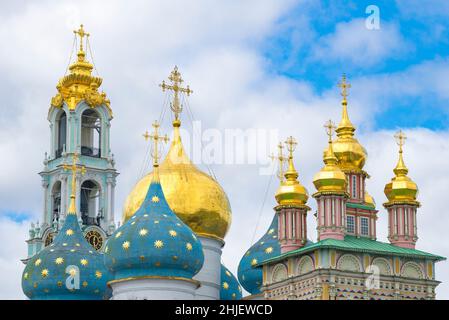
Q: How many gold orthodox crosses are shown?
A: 9